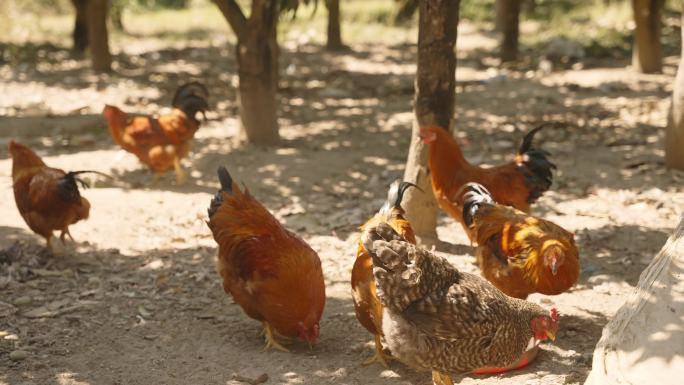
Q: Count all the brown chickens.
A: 6